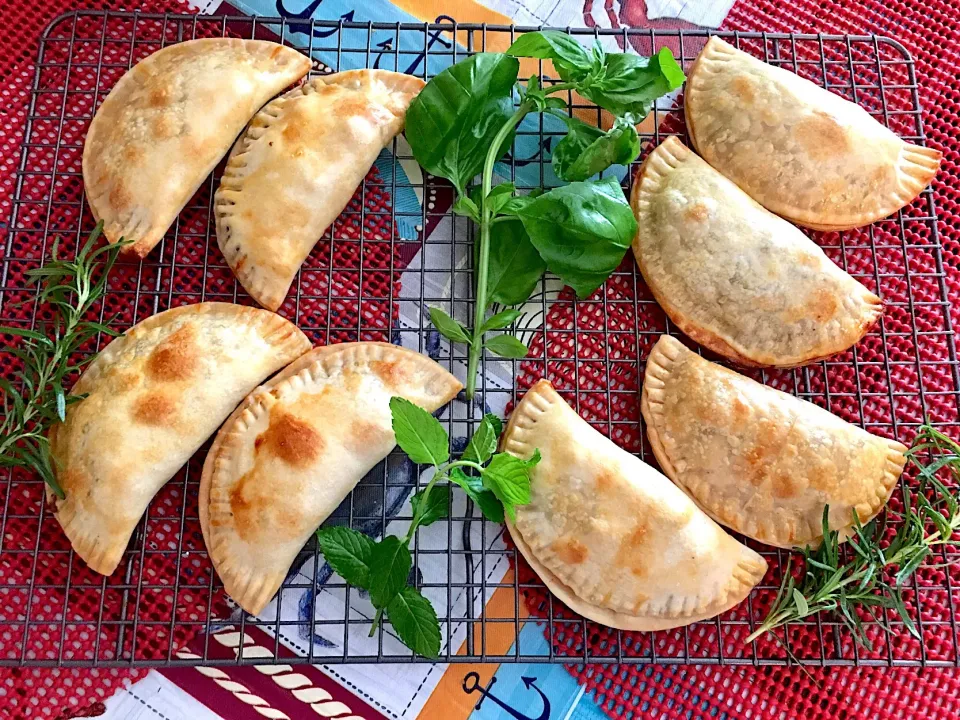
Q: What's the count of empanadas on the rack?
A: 8